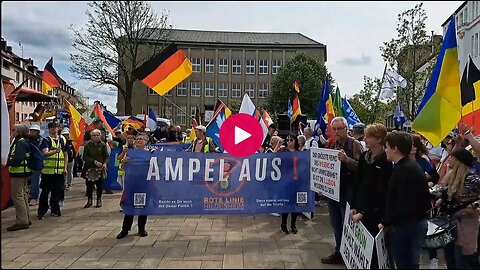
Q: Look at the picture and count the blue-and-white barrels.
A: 0